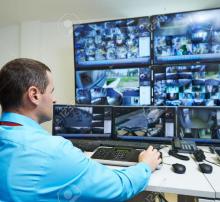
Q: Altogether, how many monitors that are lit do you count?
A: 7